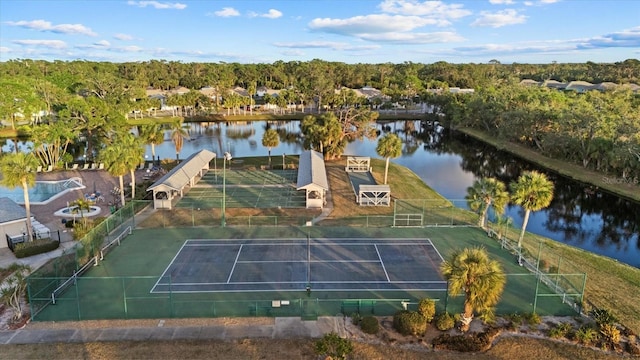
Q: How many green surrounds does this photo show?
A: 1